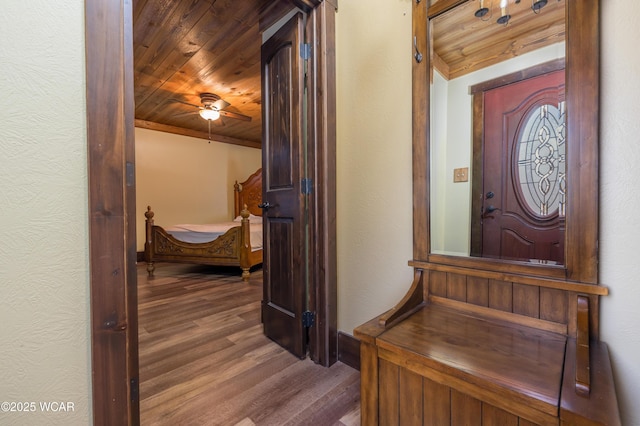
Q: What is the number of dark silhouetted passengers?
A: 0